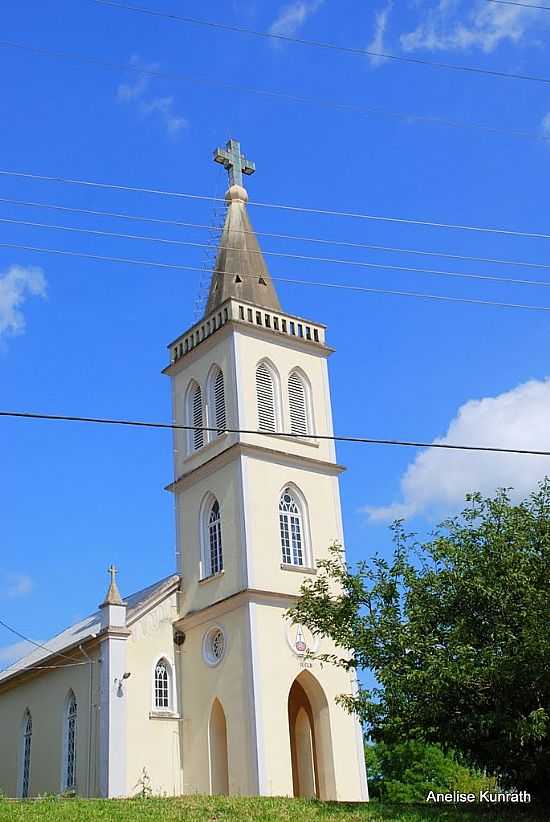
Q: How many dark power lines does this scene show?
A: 1